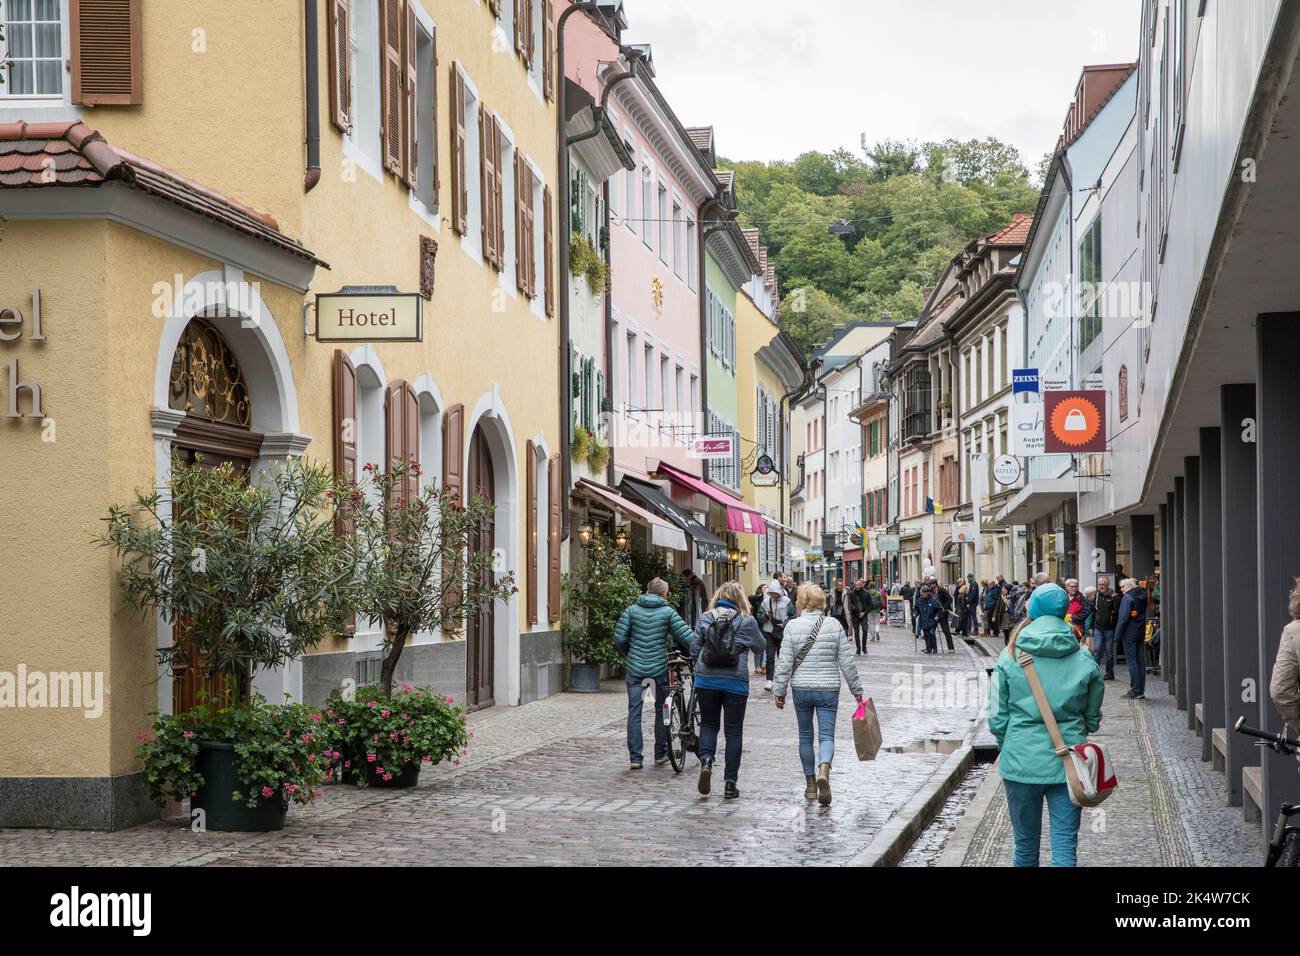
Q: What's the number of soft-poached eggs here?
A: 0